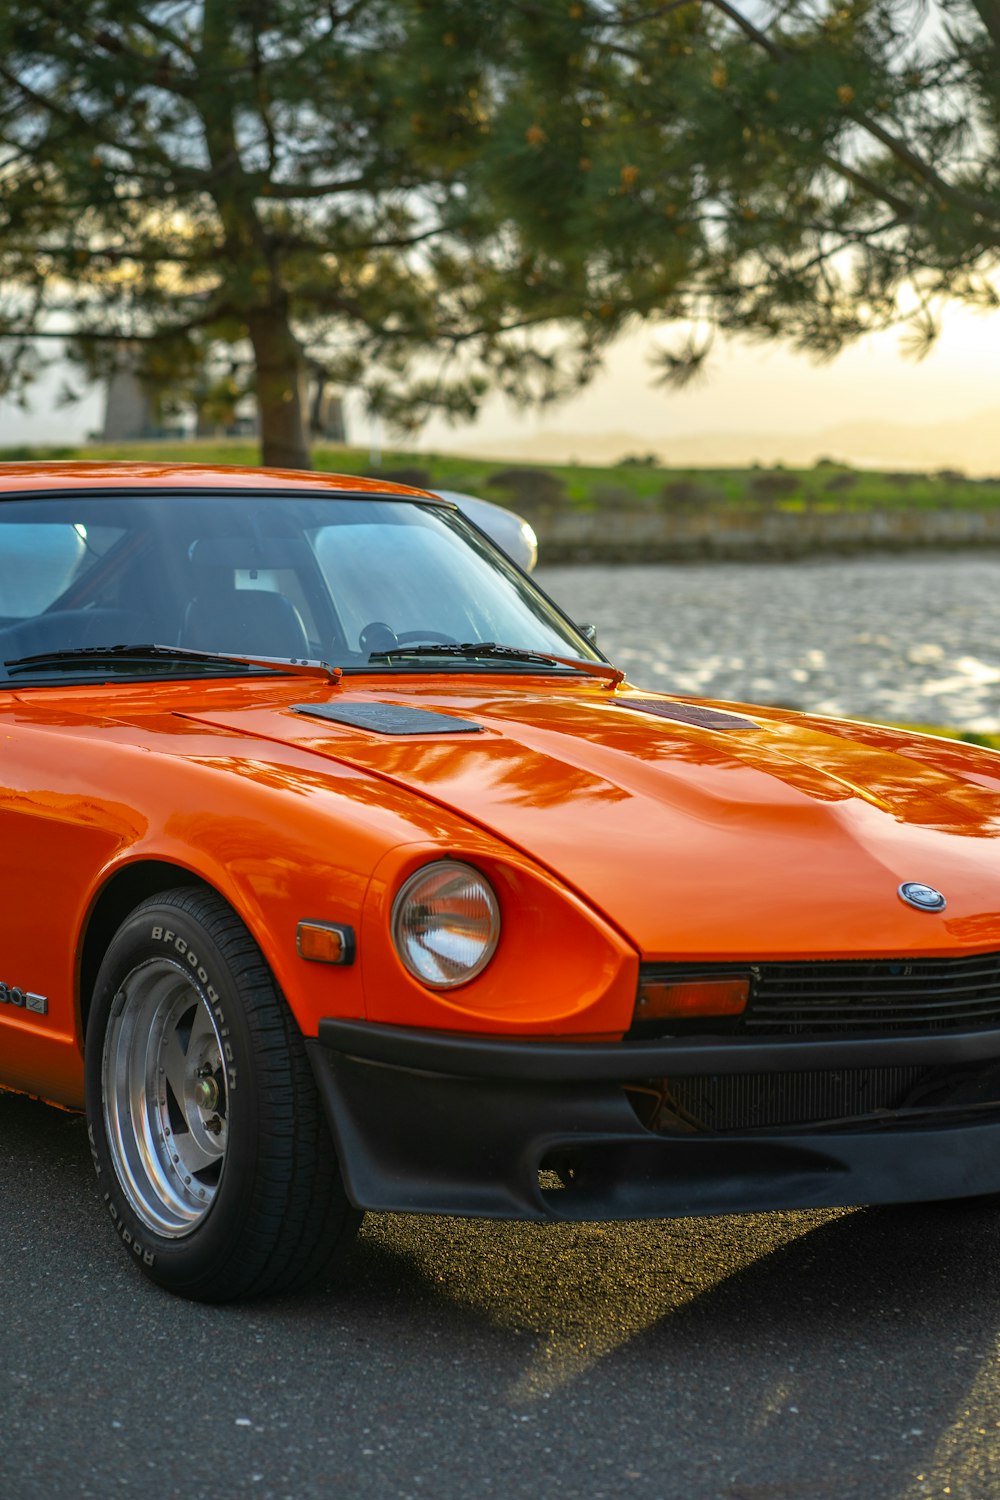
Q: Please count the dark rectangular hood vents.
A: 2